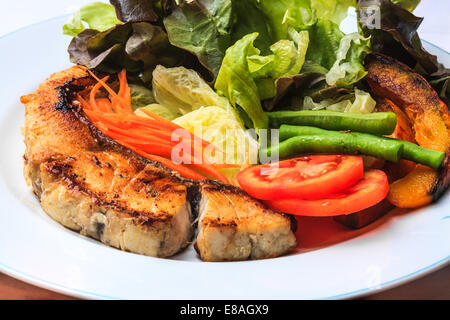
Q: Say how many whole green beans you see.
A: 3